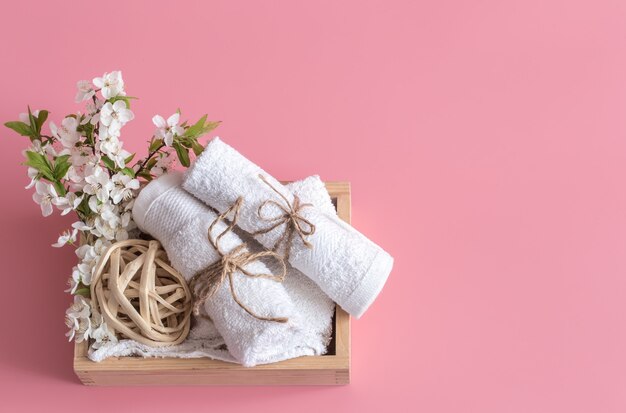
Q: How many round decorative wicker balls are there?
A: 1